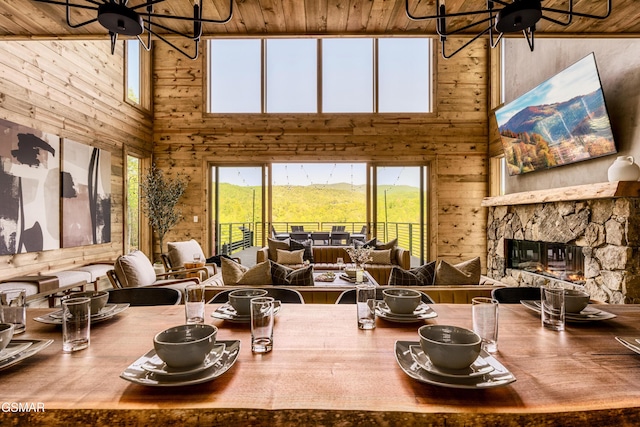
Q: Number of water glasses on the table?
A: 7